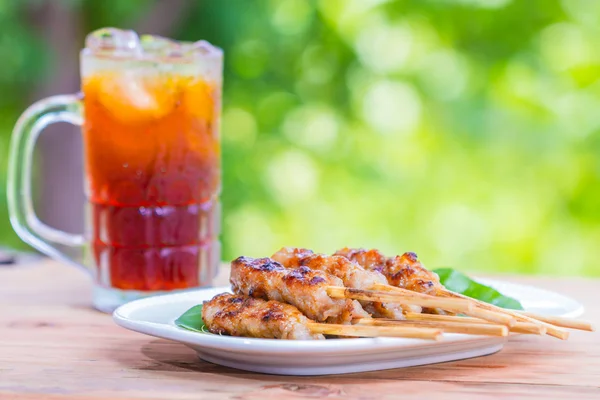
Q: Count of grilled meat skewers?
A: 7